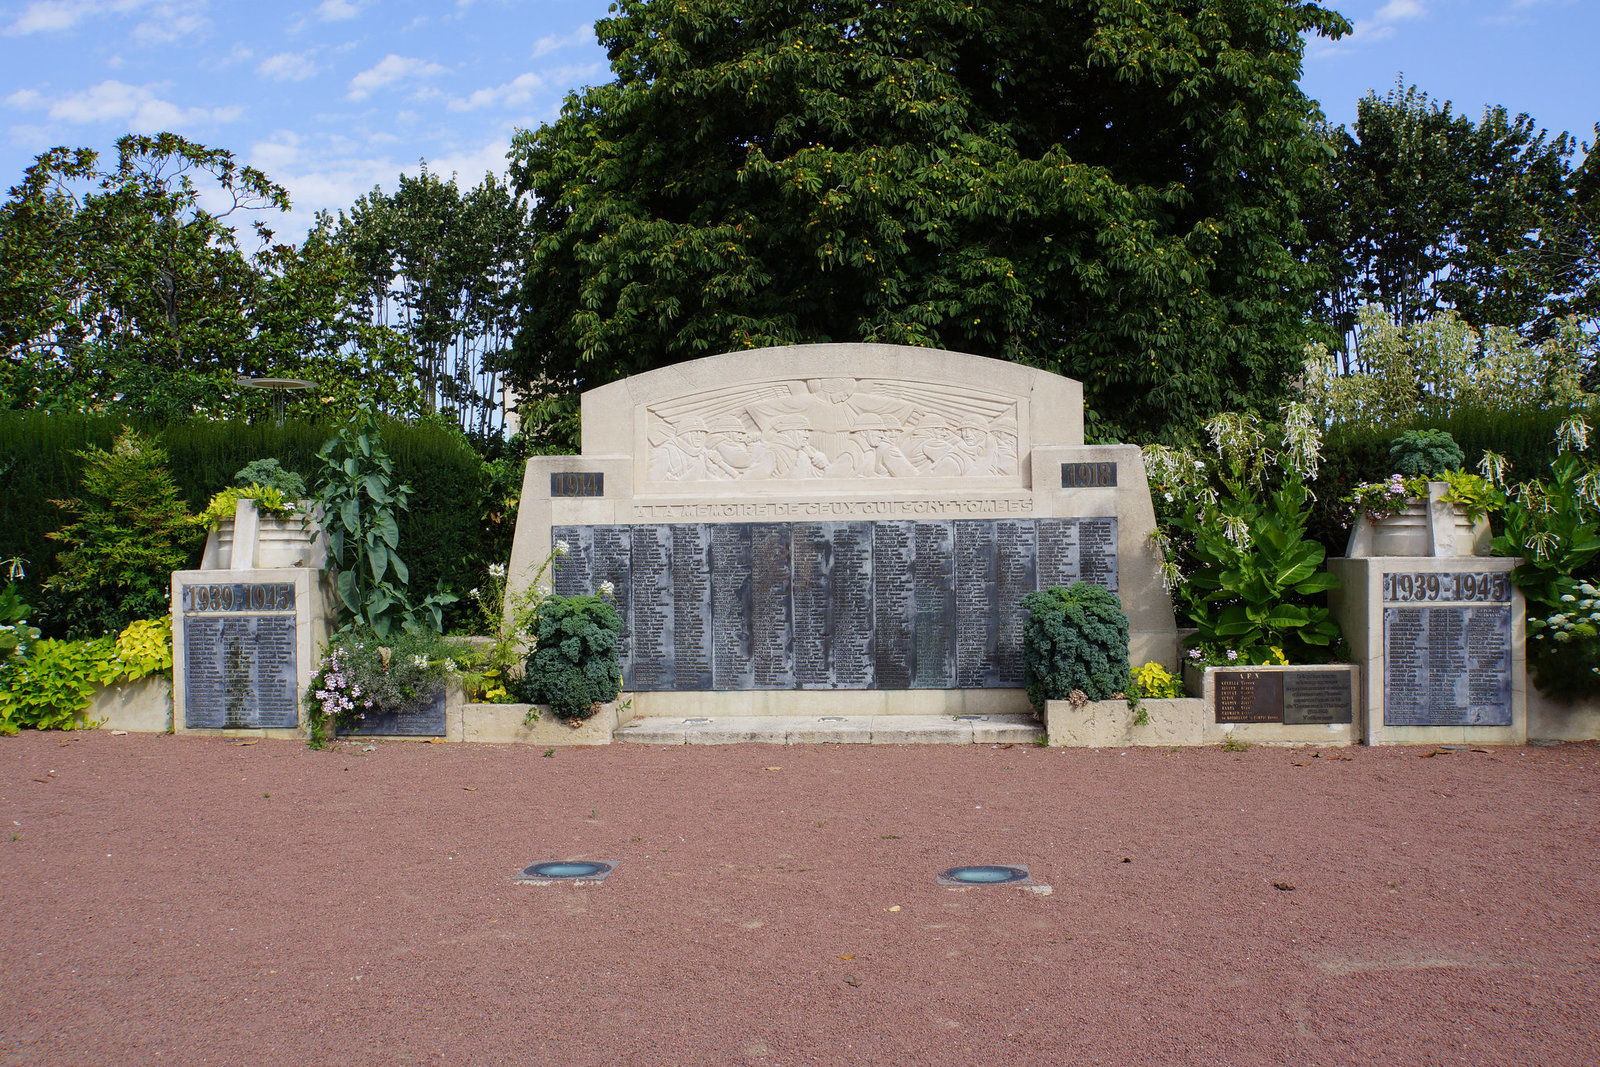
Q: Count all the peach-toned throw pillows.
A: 0